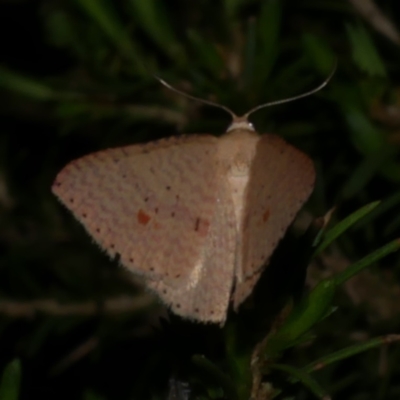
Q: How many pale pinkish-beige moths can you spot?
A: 1